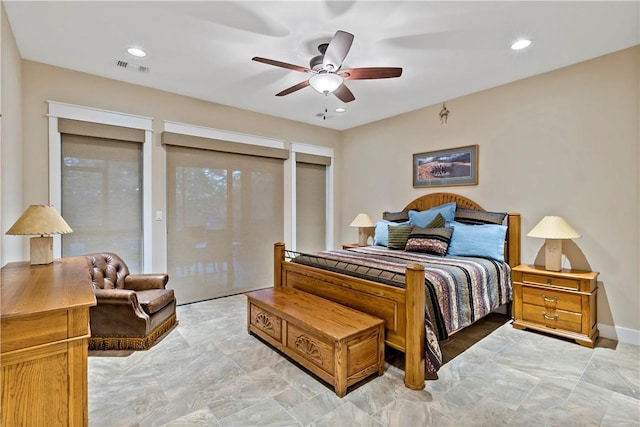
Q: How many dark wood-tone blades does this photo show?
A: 4